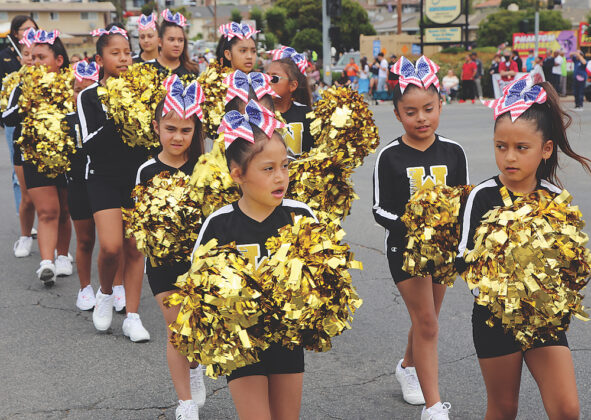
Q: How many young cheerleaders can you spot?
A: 13